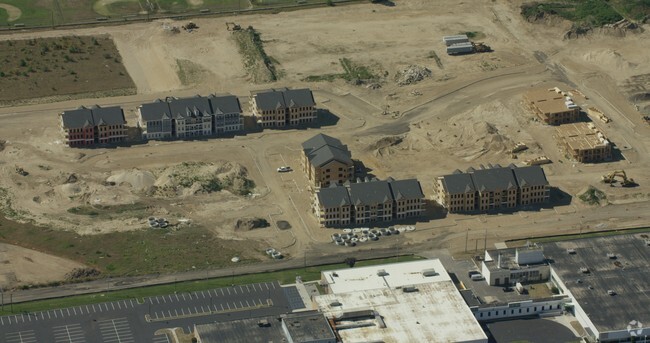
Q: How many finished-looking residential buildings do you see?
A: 6